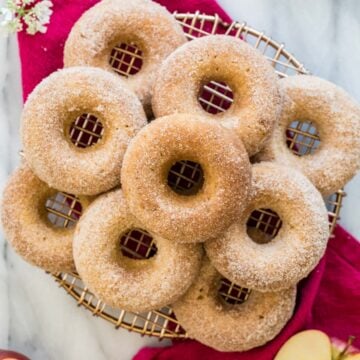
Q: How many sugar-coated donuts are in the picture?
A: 9